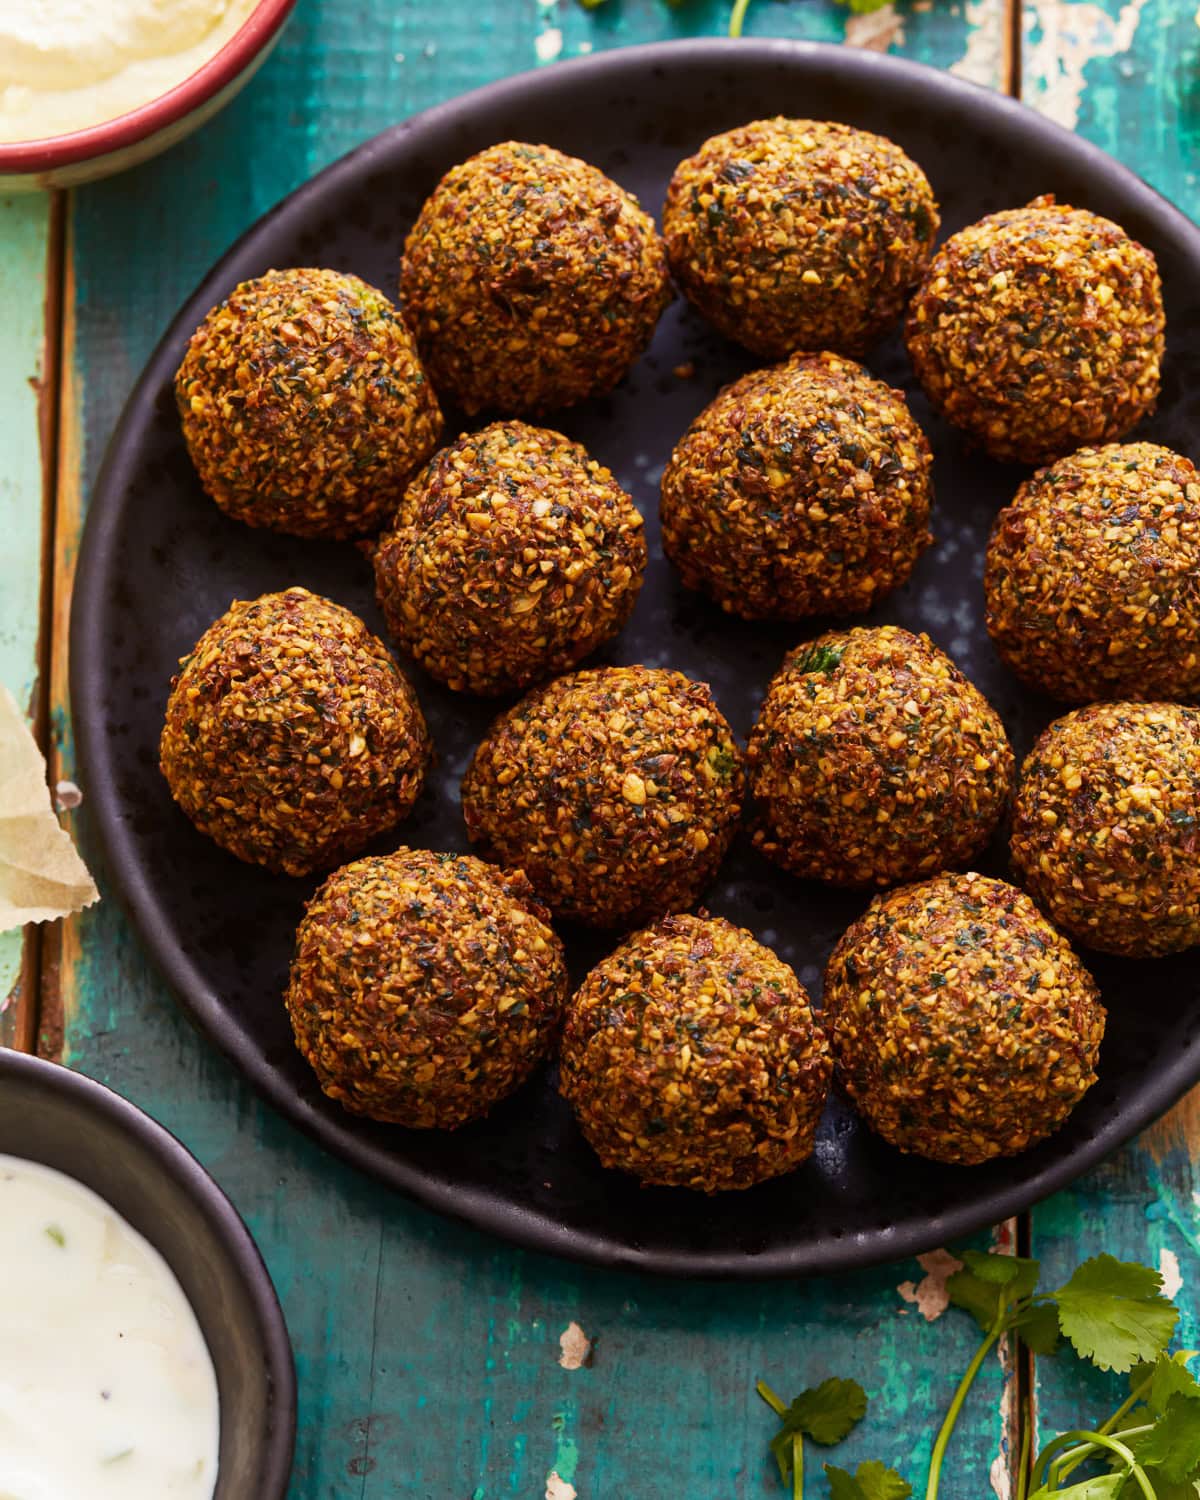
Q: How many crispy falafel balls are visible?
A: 14